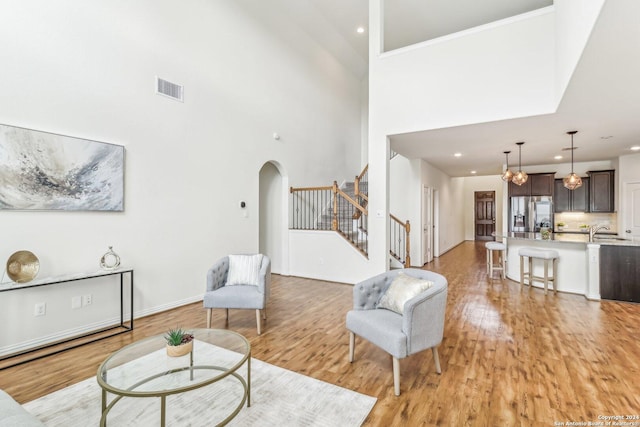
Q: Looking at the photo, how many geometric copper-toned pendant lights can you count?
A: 3